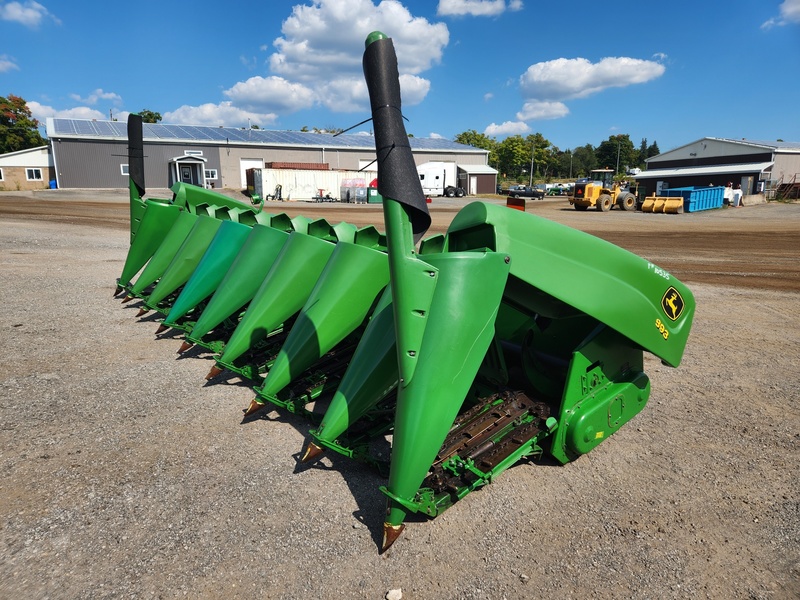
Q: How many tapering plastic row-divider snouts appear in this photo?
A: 9